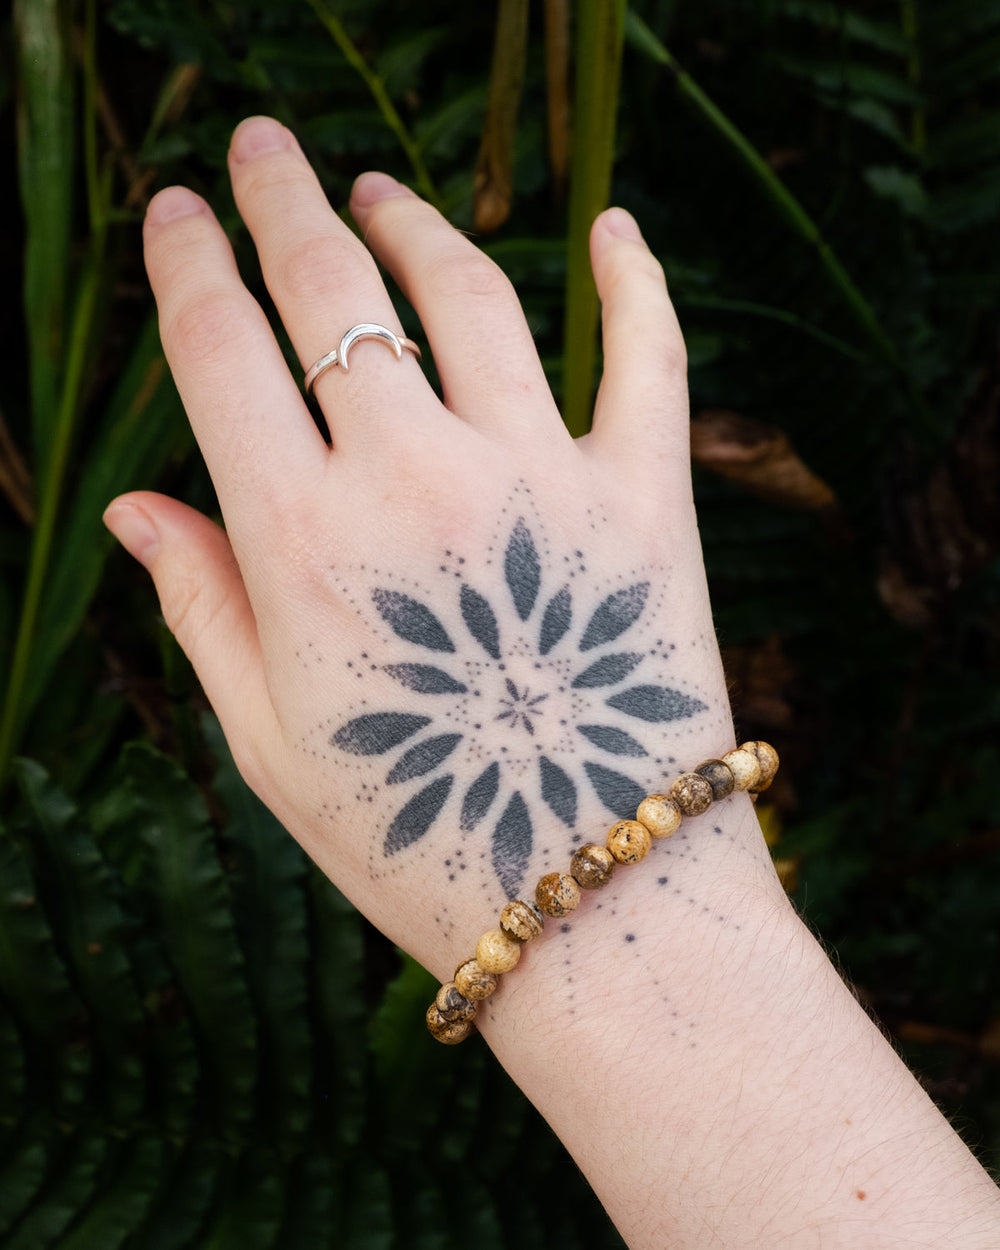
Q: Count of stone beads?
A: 13